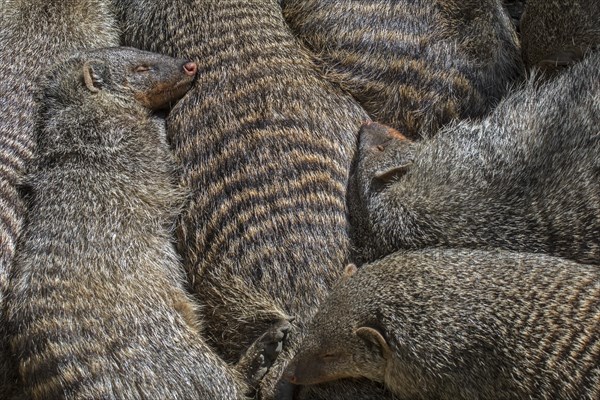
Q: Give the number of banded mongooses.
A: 7